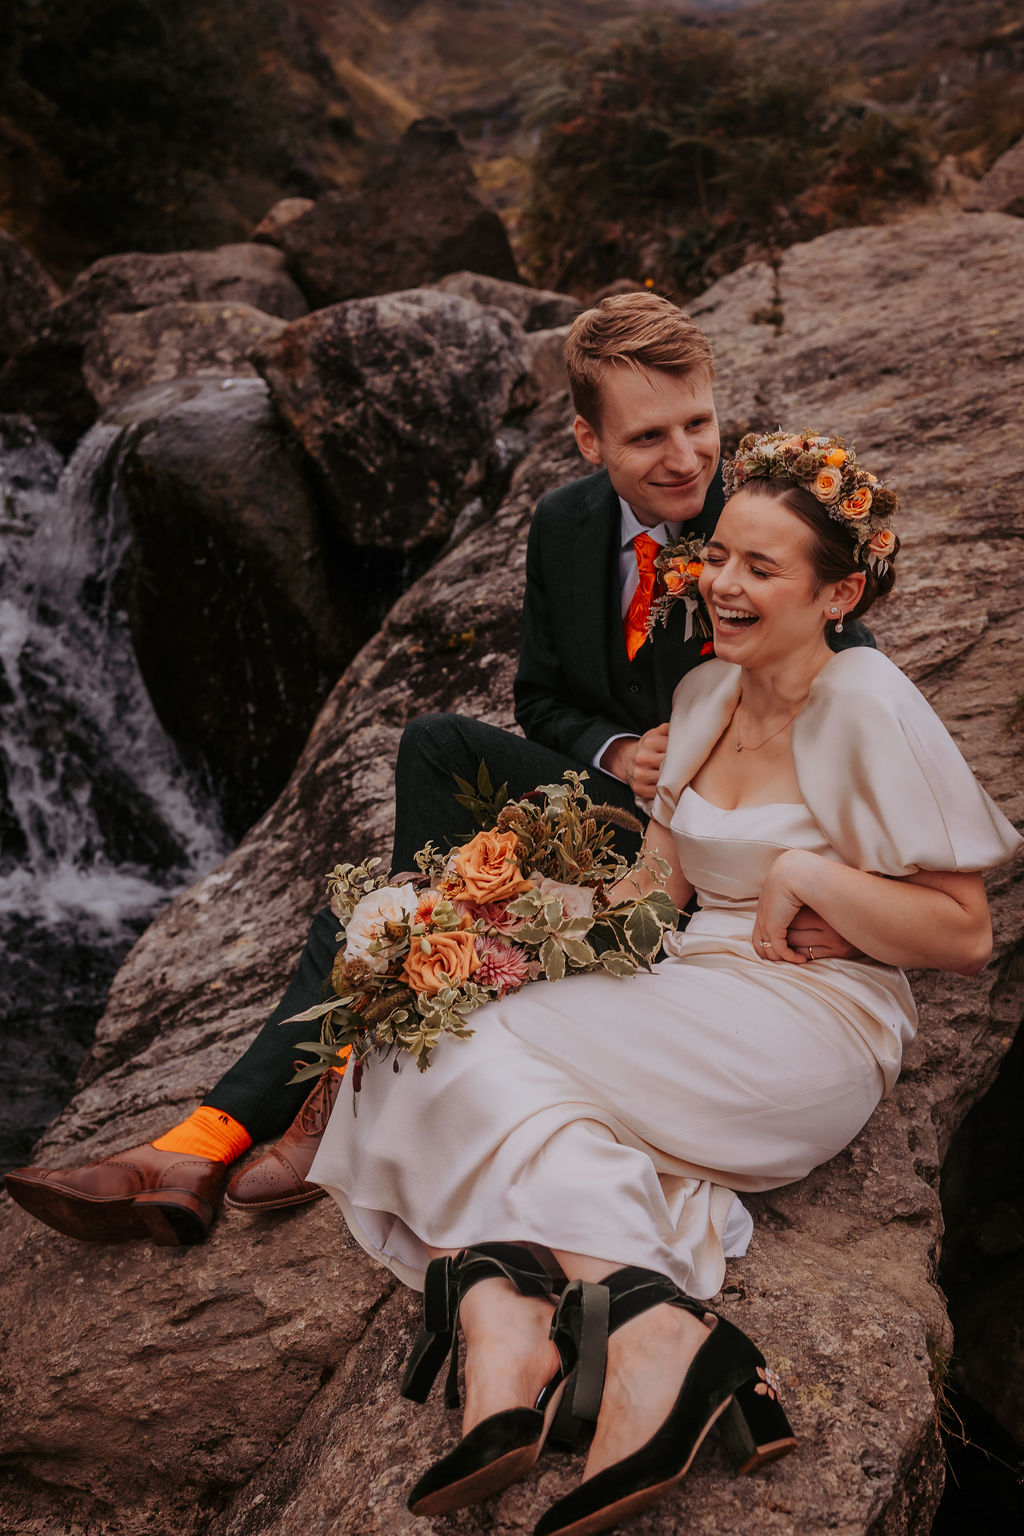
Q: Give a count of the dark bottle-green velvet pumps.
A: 2